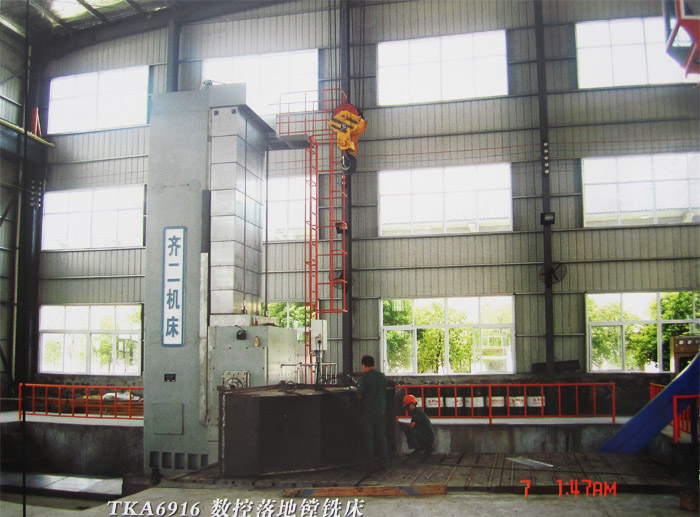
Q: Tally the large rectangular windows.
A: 12